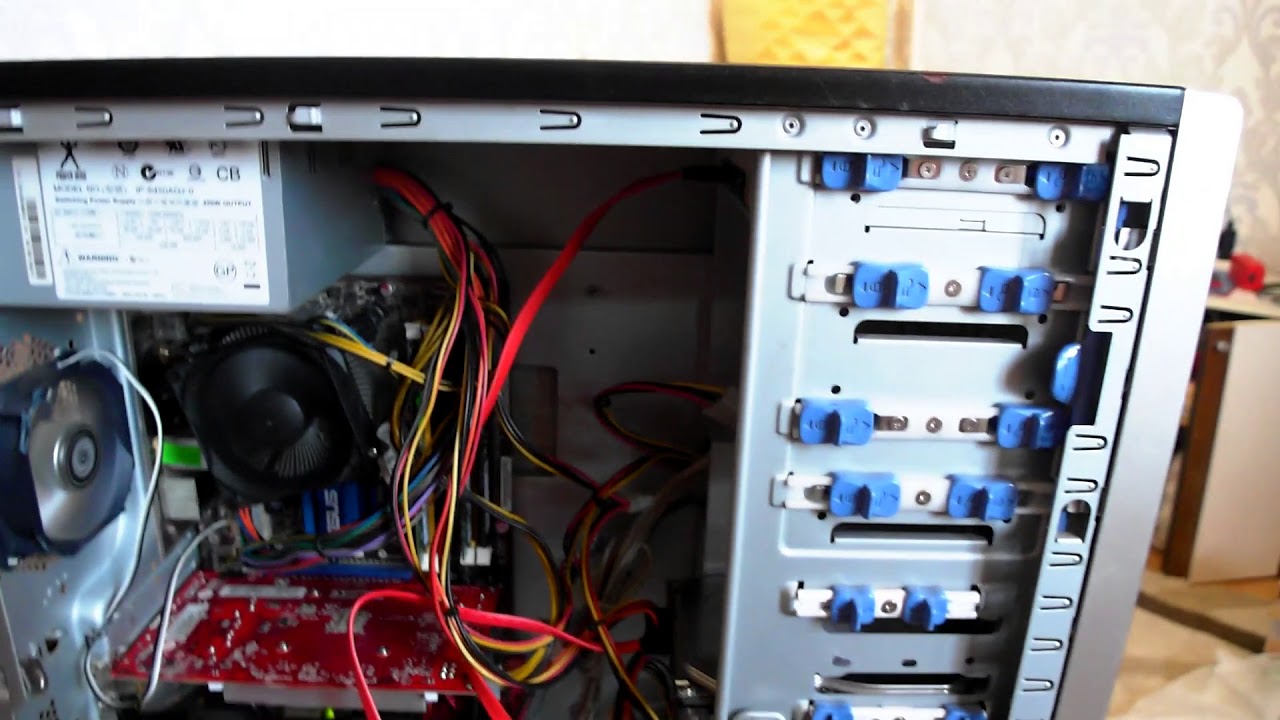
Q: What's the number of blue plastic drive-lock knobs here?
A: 12